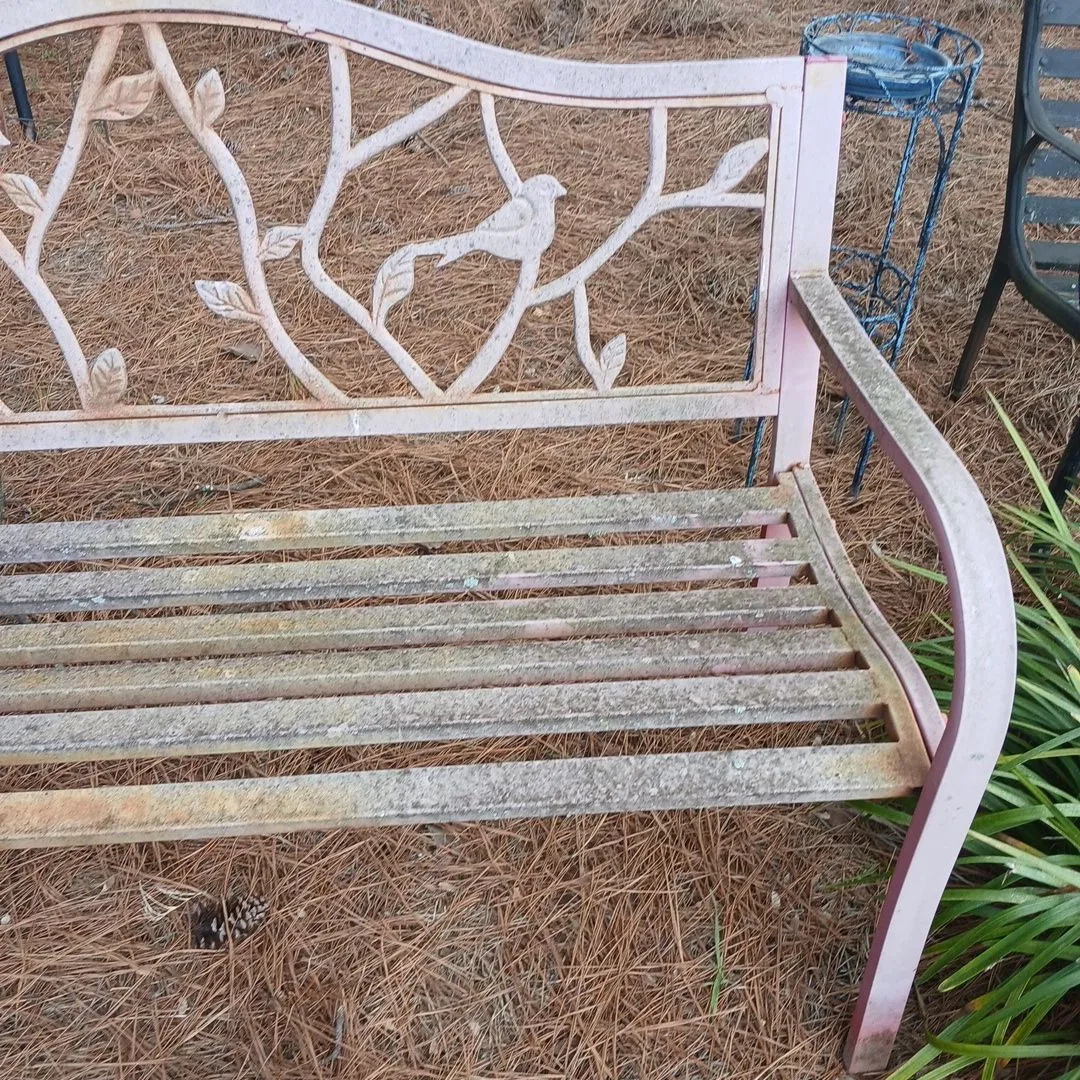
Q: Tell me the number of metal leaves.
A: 9